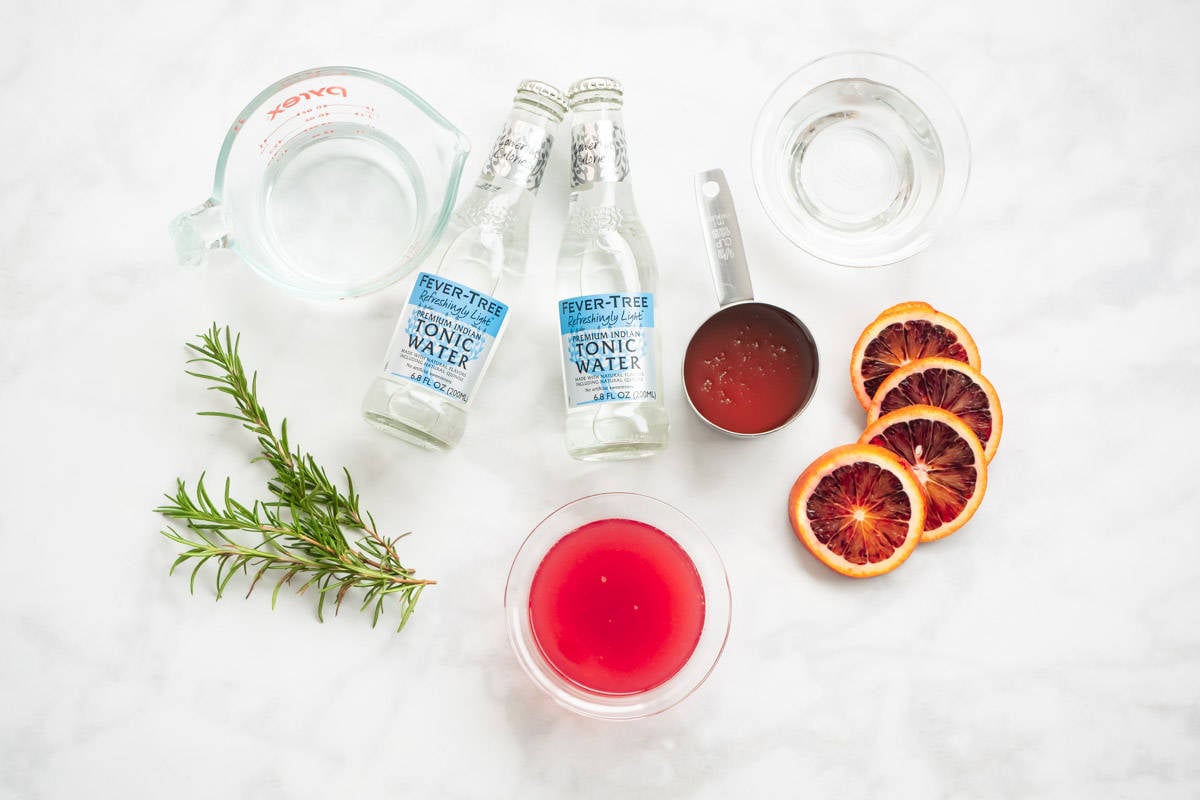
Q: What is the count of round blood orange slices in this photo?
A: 4